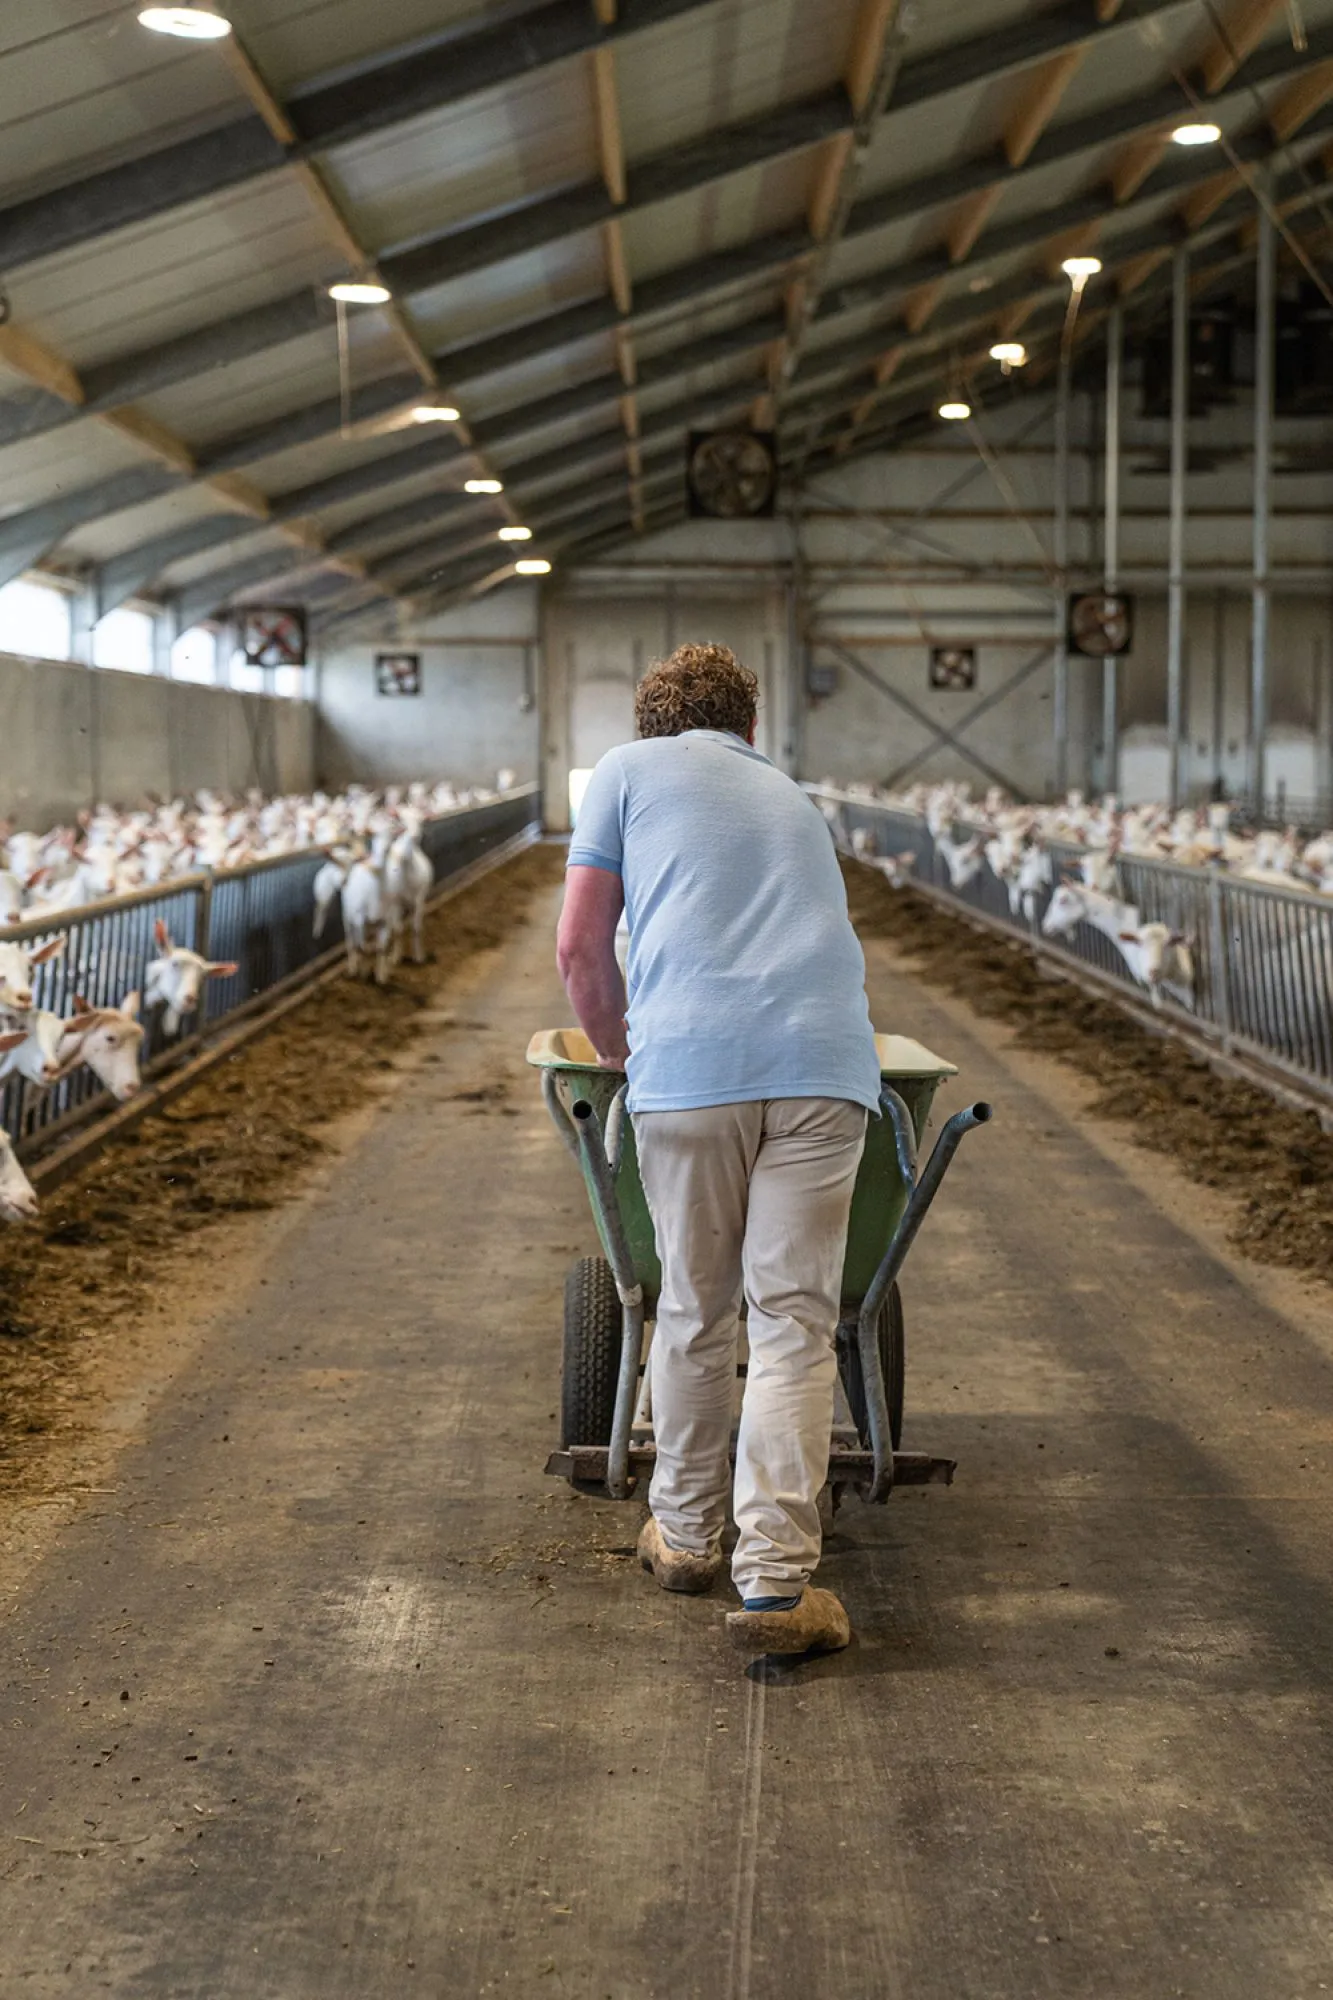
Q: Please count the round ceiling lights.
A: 10